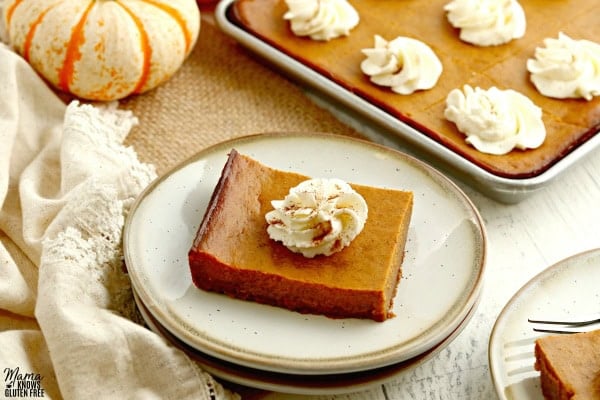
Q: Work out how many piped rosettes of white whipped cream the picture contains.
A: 6